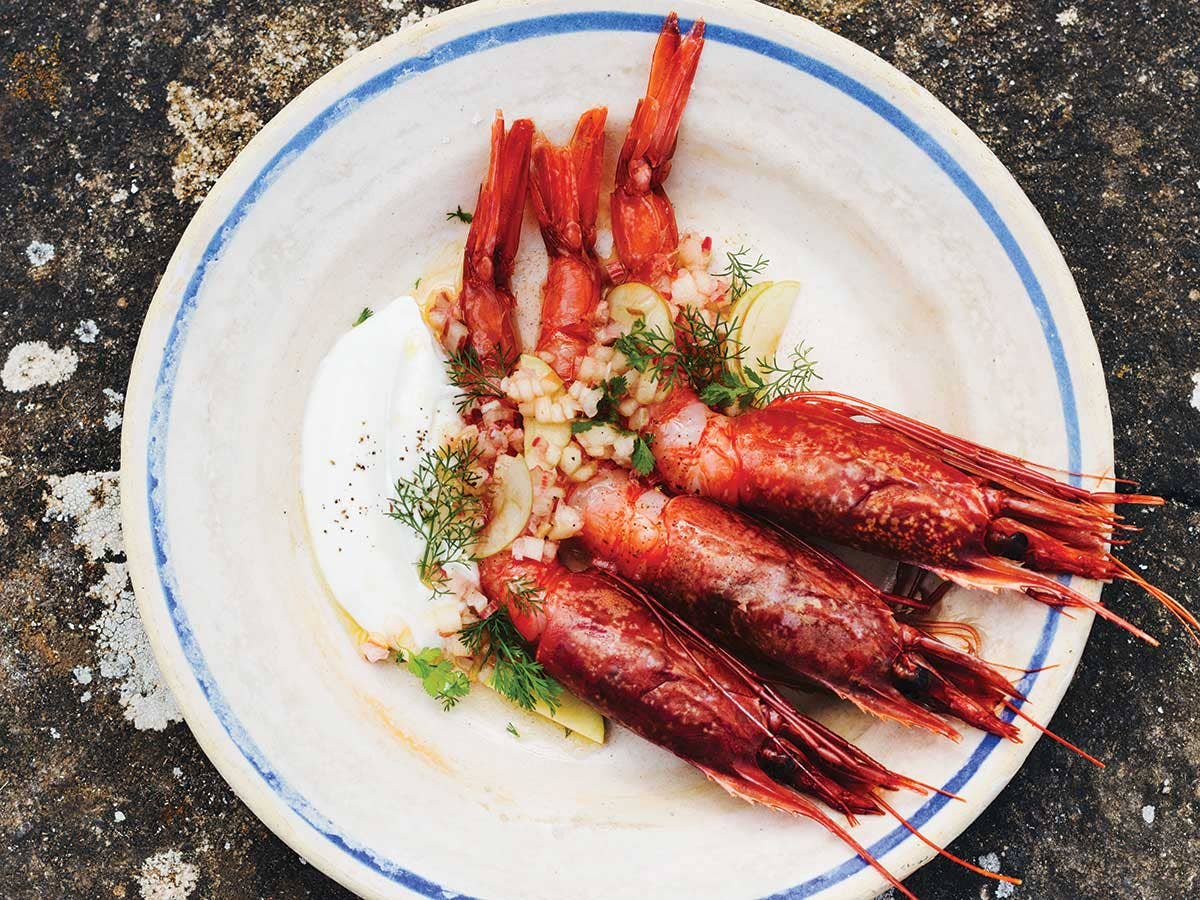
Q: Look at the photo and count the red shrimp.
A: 3